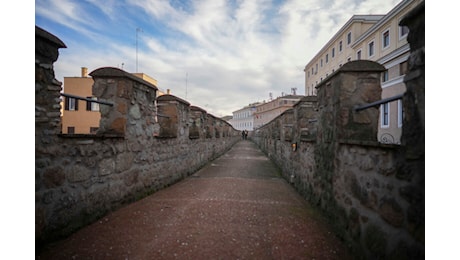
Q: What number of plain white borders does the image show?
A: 2